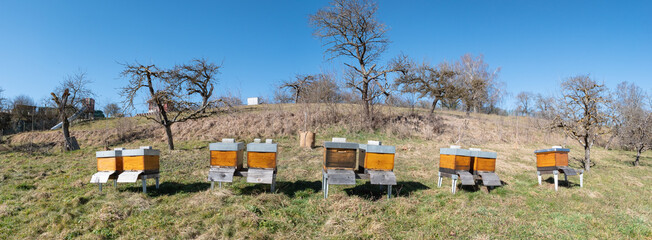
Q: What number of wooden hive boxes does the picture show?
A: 9